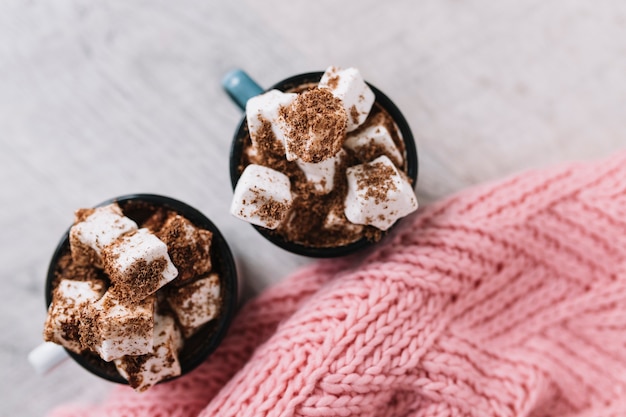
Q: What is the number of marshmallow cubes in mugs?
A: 14